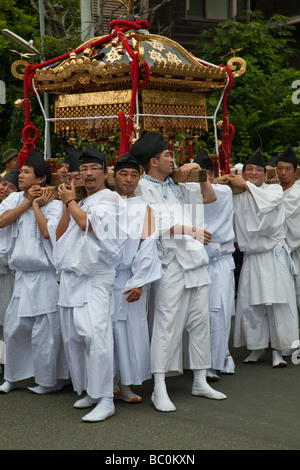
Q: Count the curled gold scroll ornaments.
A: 2